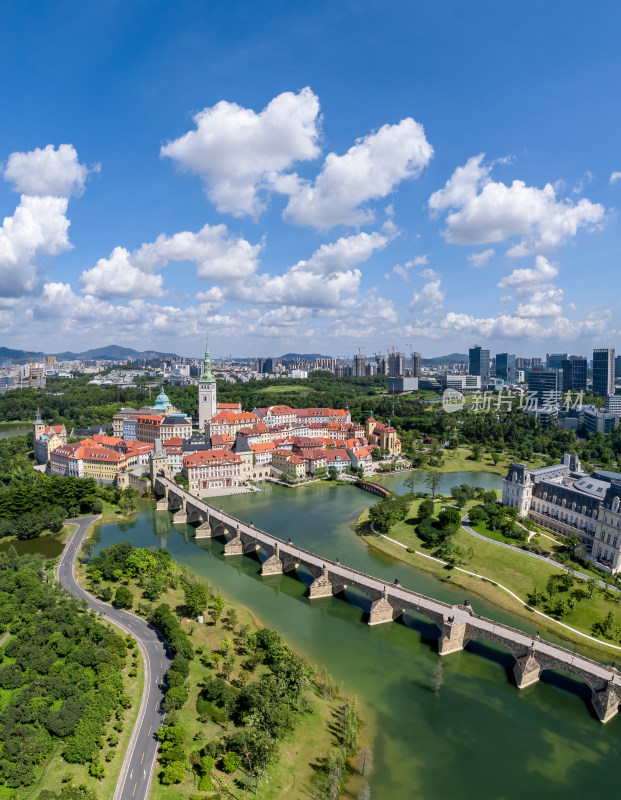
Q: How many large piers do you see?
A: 10